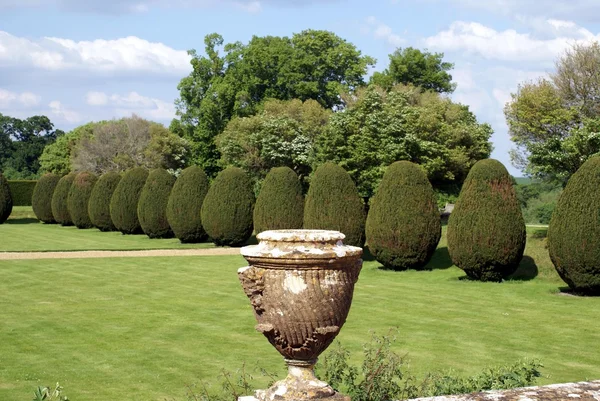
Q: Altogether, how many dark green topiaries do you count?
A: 14